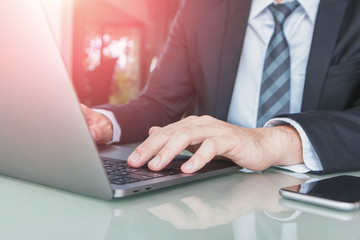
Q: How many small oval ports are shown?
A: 2